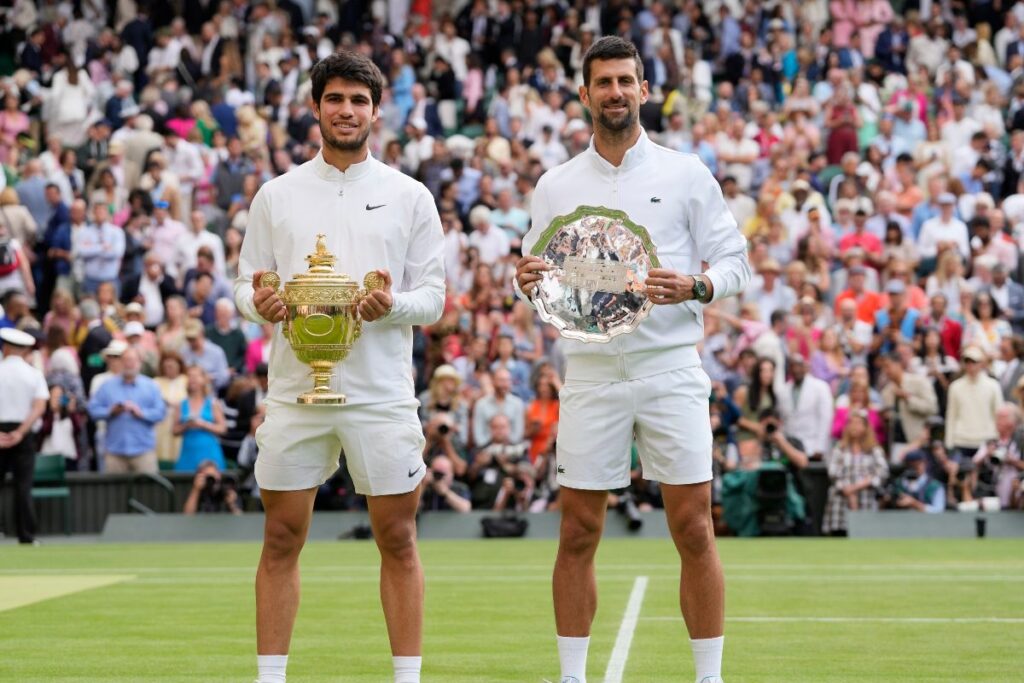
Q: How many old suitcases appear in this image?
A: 0